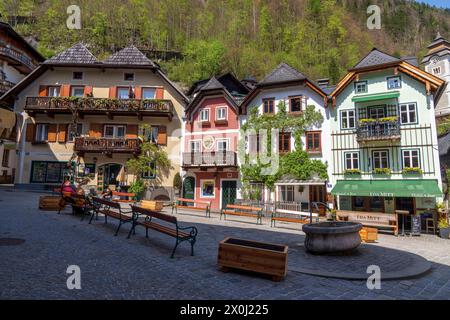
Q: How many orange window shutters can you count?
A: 12